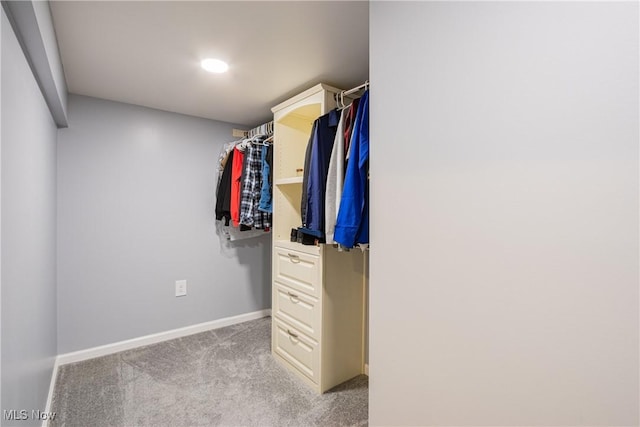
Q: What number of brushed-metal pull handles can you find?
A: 3